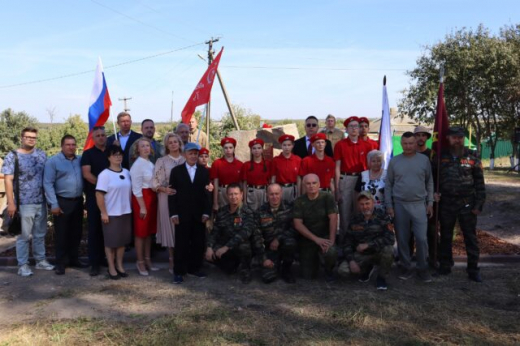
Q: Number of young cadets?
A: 7